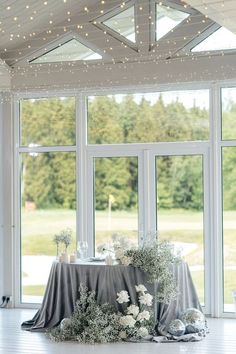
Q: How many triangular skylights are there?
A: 4